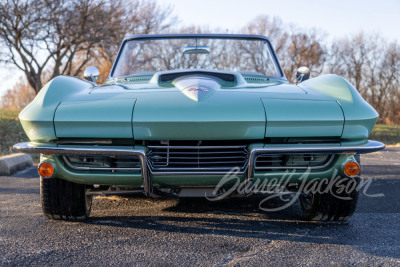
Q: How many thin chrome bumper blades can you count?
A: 2